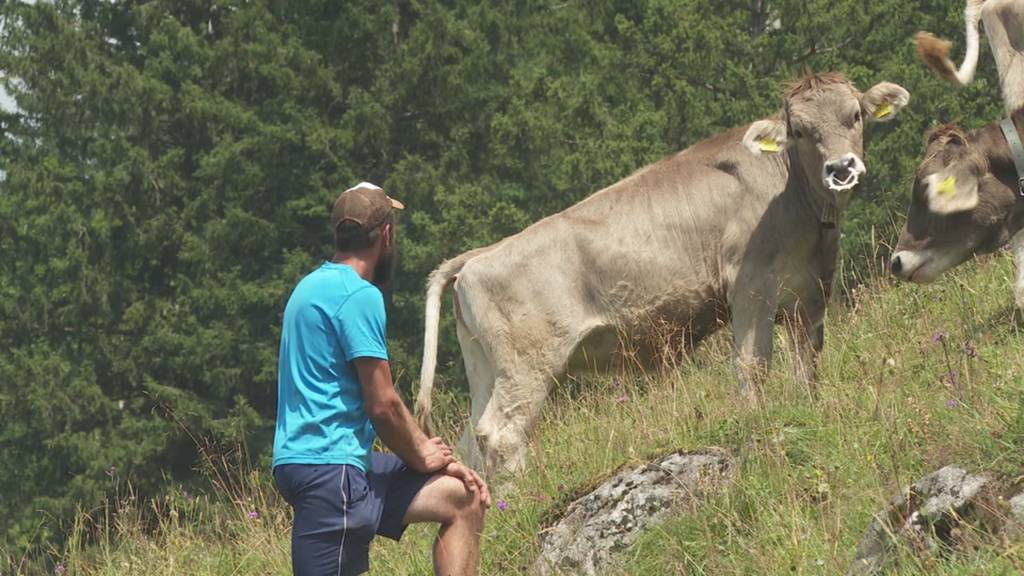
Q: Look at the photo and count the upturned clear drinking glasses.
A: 0